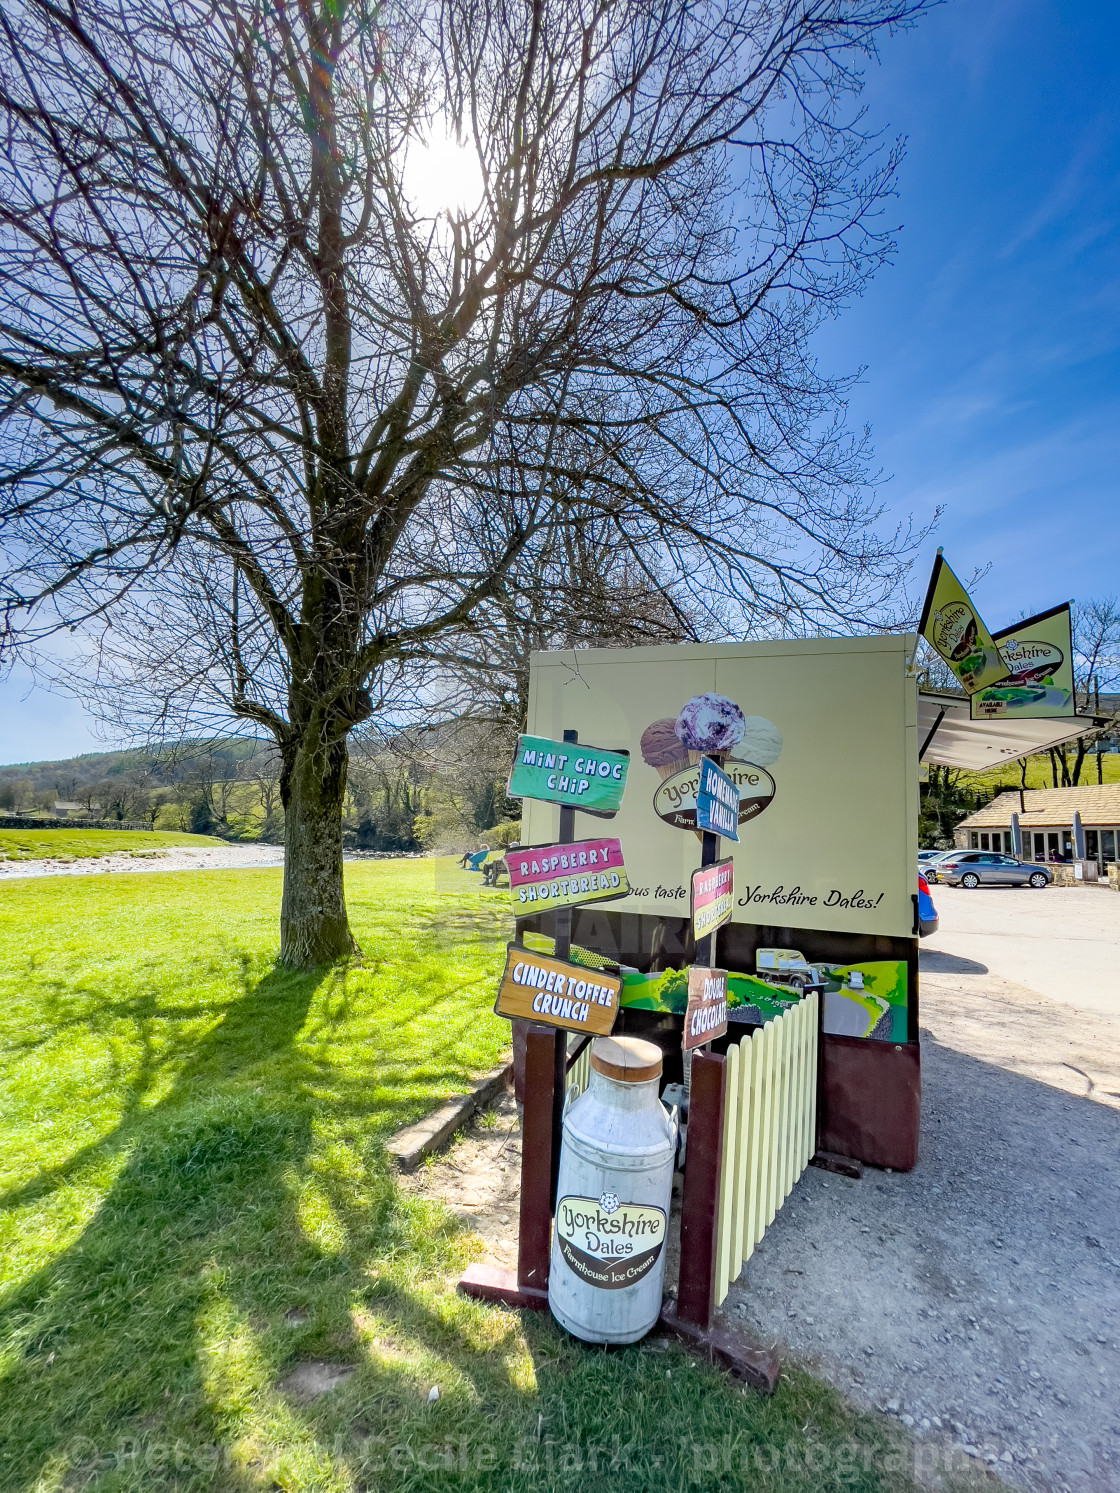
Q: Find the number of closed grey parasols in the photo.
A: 2